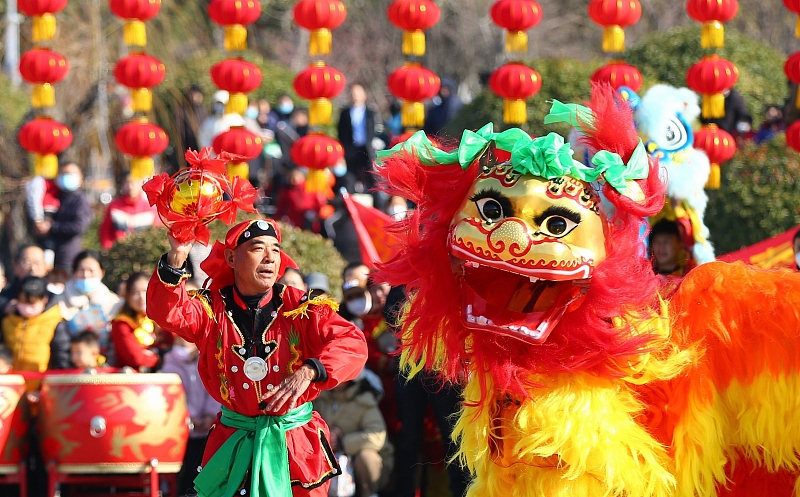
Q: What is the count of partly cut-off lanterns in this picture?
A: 11